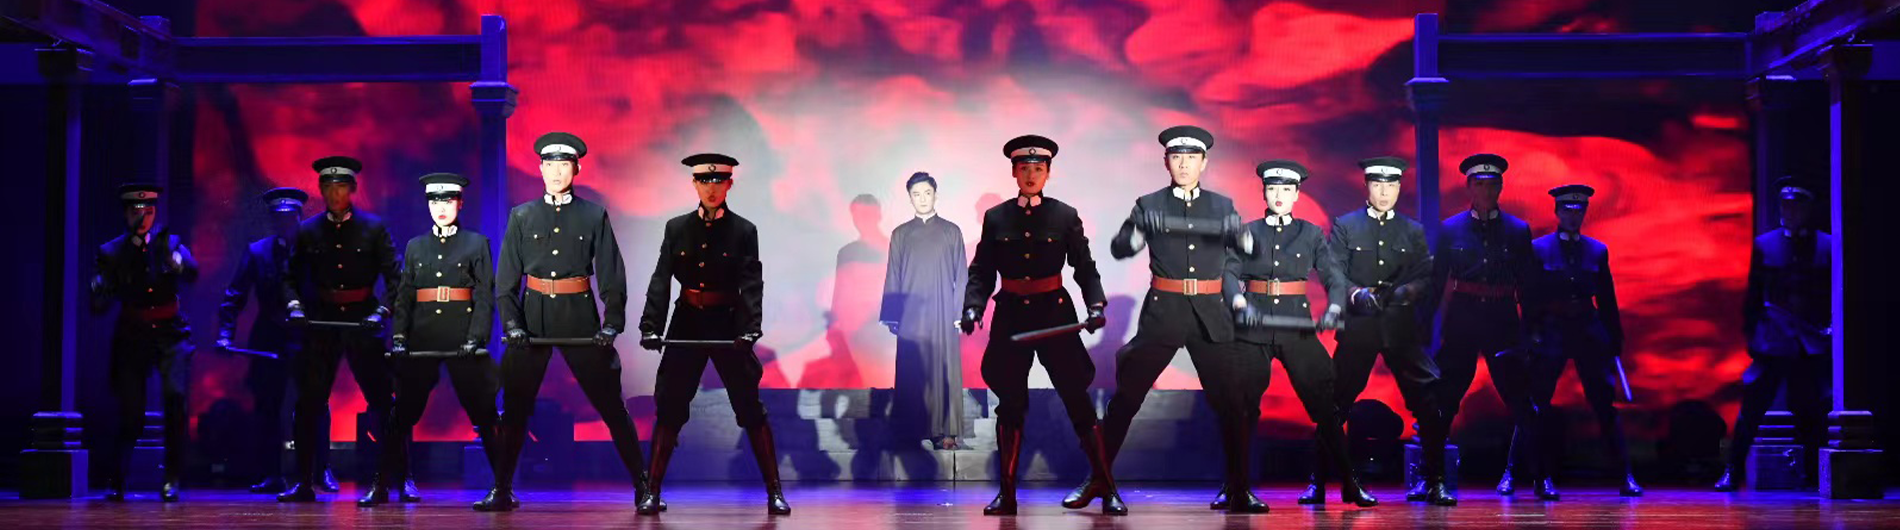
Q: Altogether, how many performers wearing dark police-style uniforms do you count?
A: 13